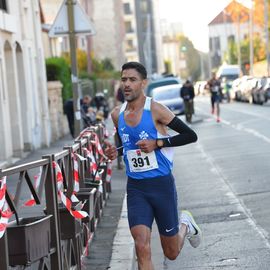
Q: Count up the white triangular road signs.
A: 1